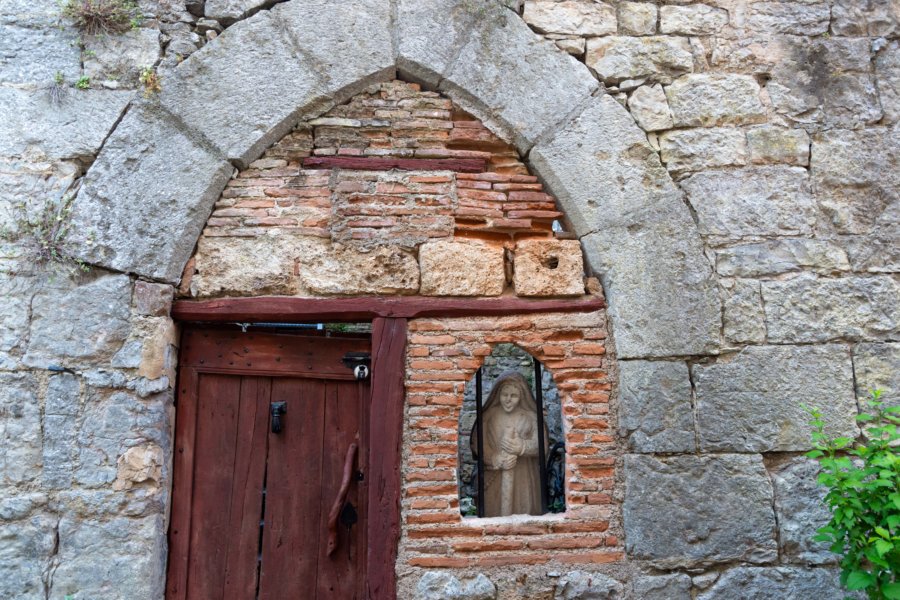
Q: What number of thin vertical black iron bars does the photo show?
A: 2